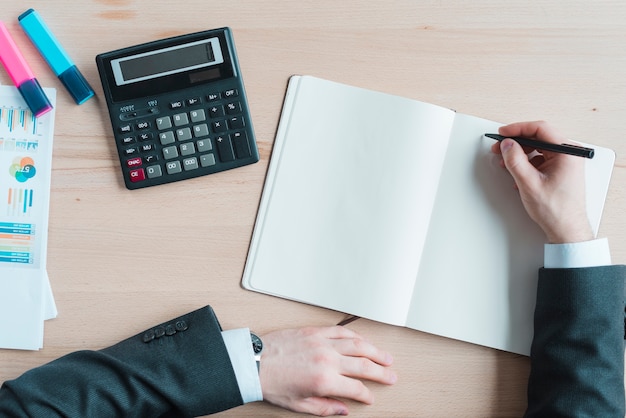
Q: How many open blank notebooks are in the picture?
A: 1